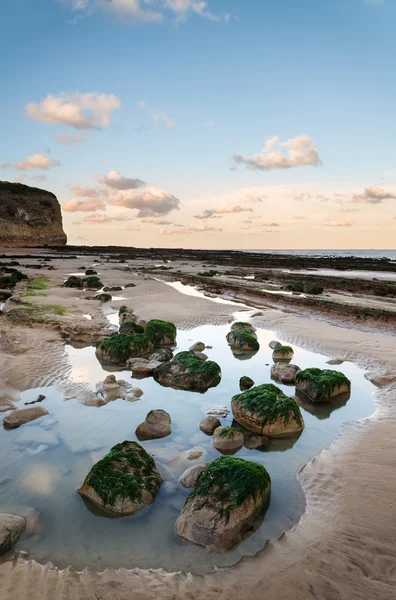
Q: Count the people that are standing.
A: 0